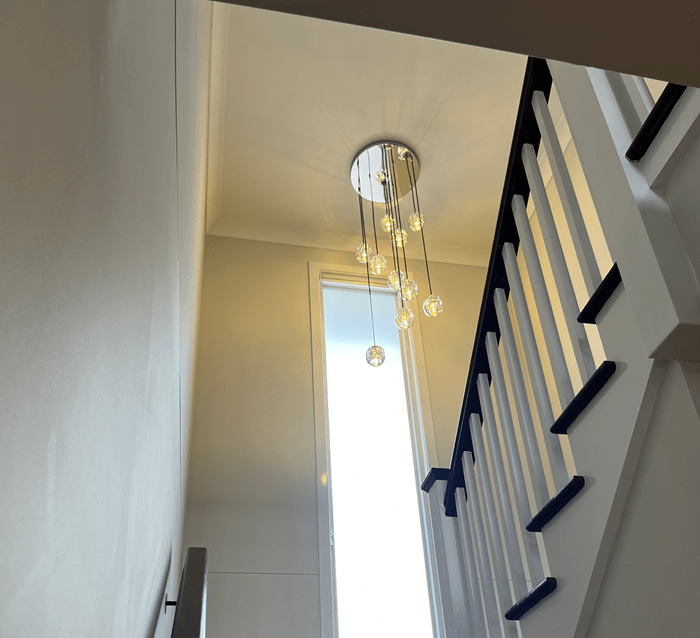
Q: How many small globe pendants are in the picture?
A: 10